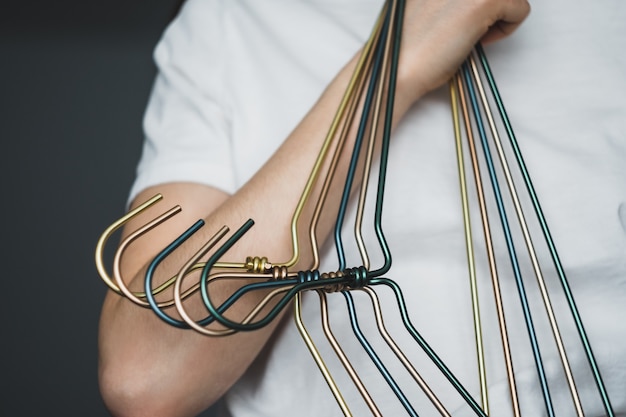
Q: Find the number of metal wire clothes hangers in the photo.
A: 5